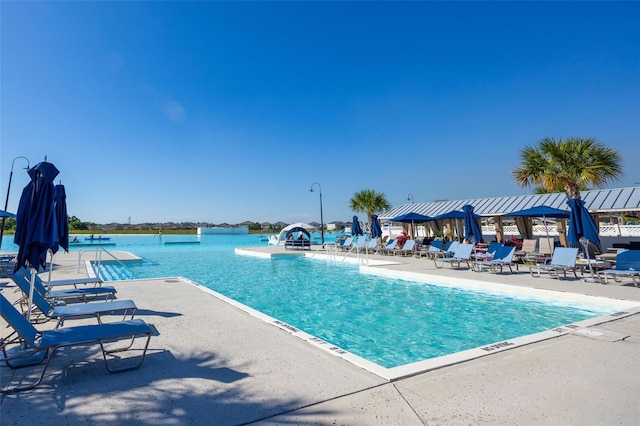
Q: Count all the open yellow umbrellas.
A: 0